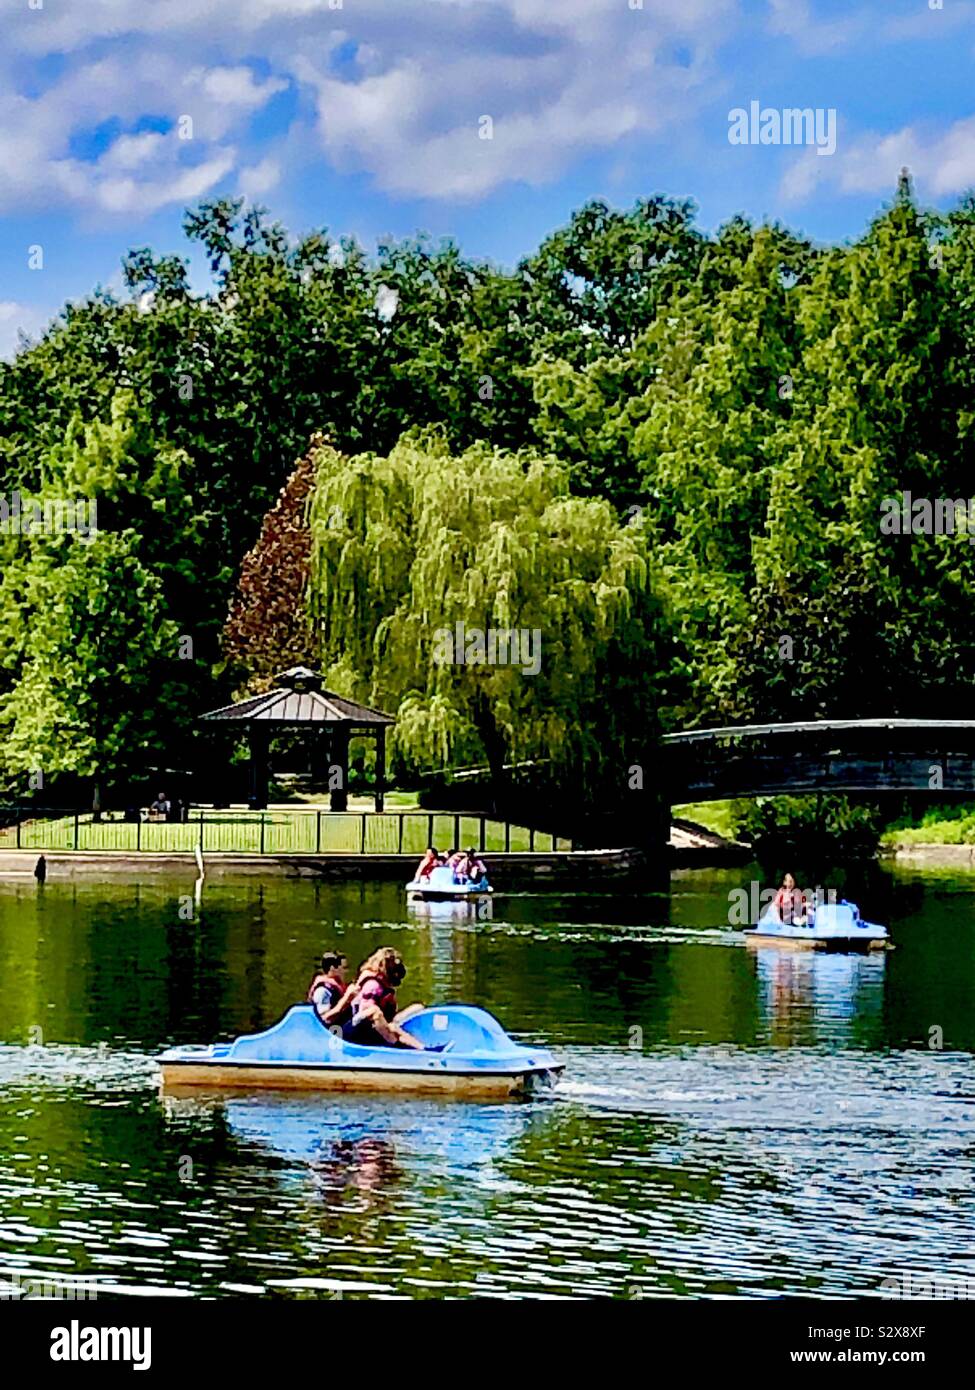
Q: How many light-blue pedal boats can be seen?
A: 3